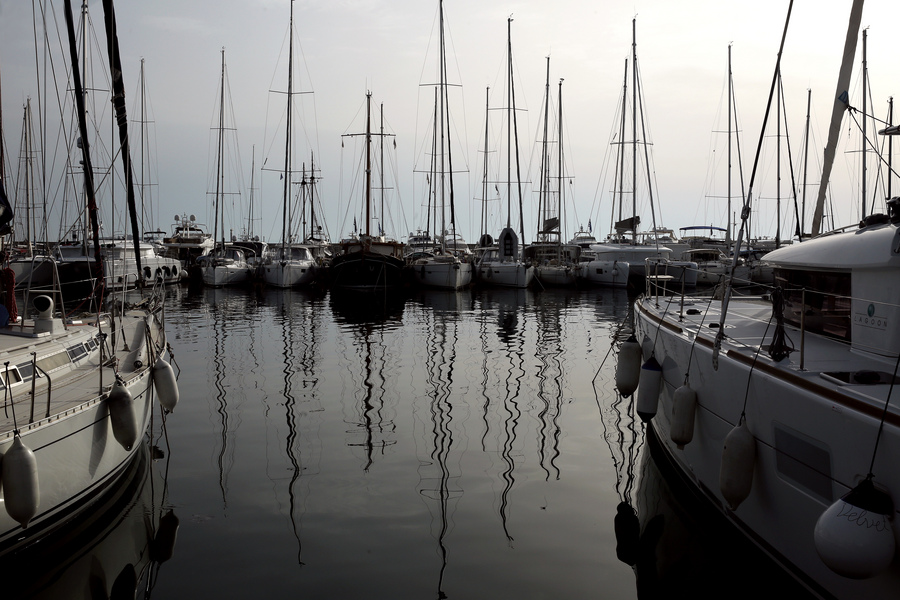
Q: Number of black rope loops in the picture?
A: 1